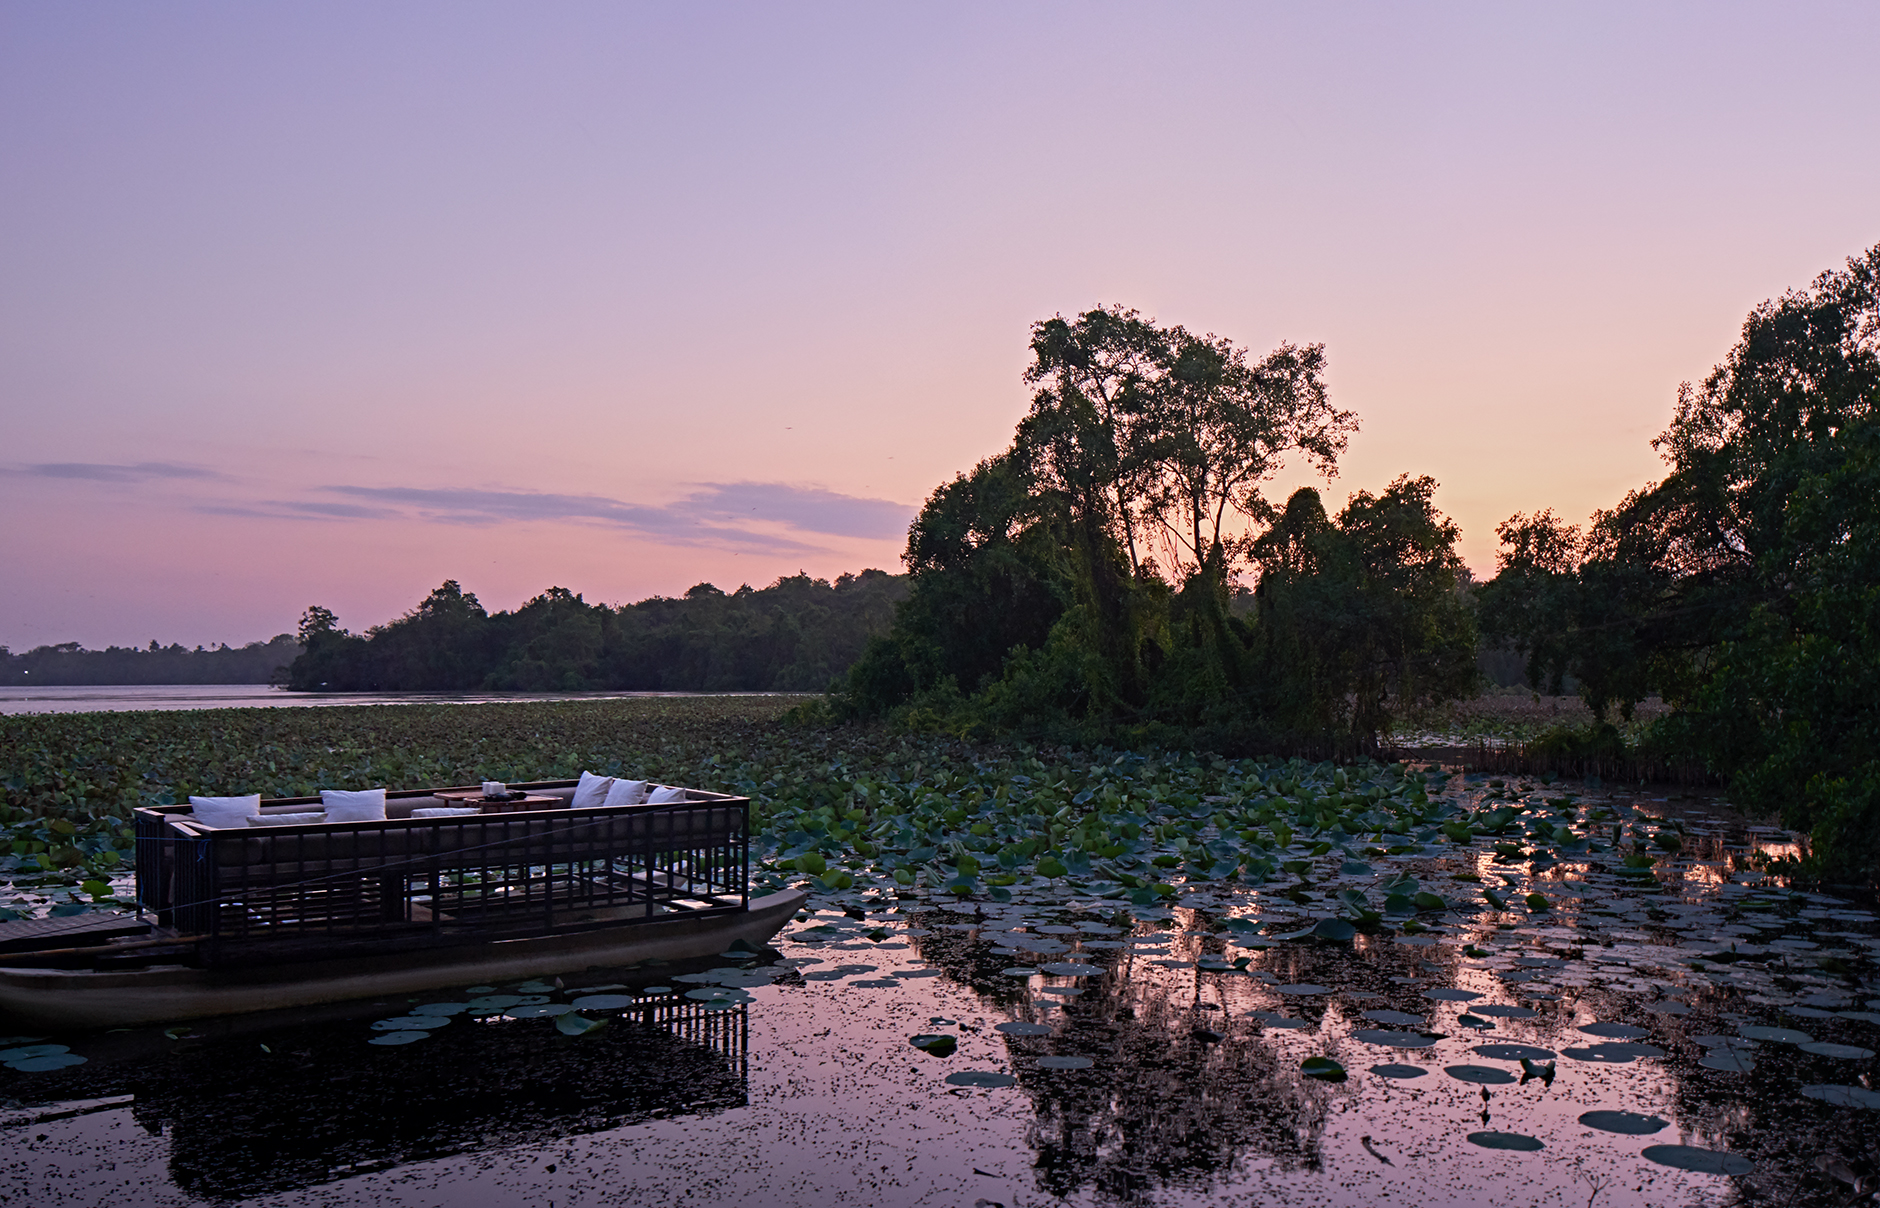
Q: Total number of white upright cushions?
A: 5